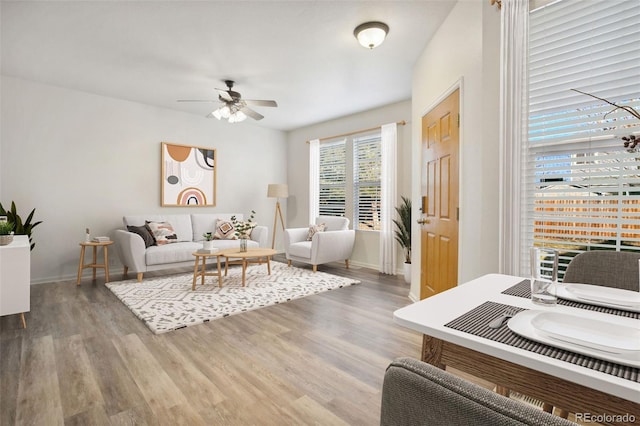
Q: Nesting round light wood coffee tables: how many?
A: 2